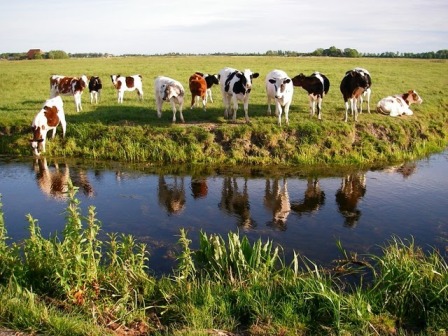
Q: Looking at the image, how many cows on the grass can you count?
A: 12